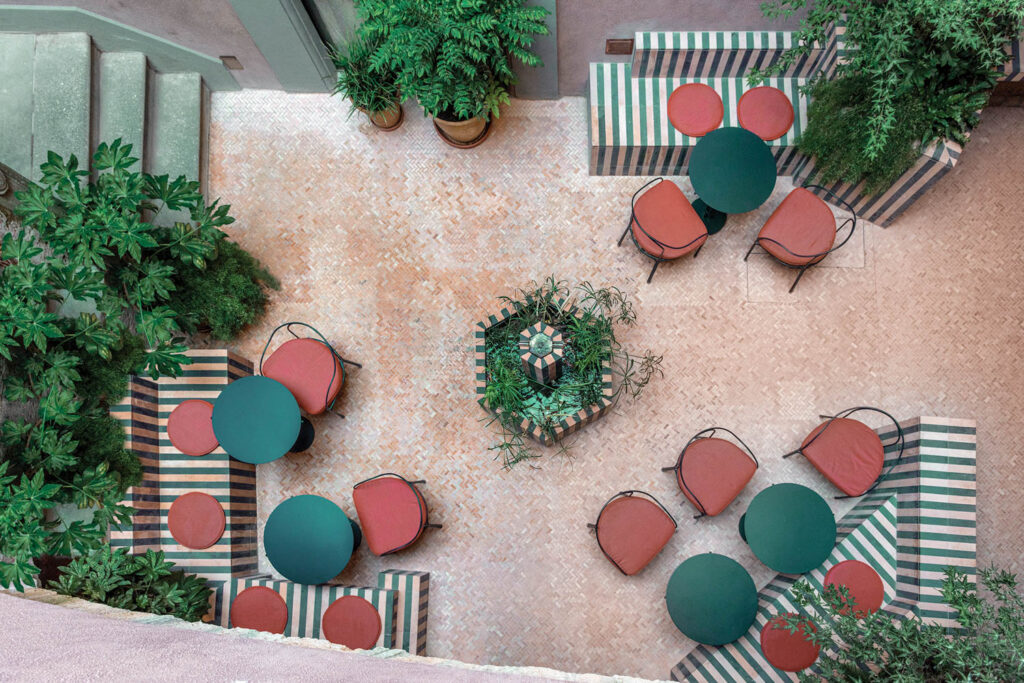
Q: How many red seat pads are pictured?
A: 15